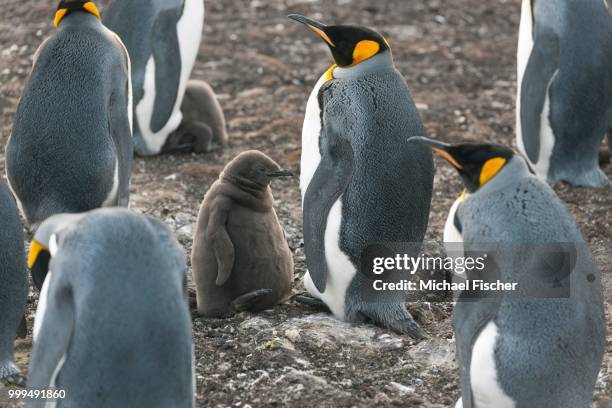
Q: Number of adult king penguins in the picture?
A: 7